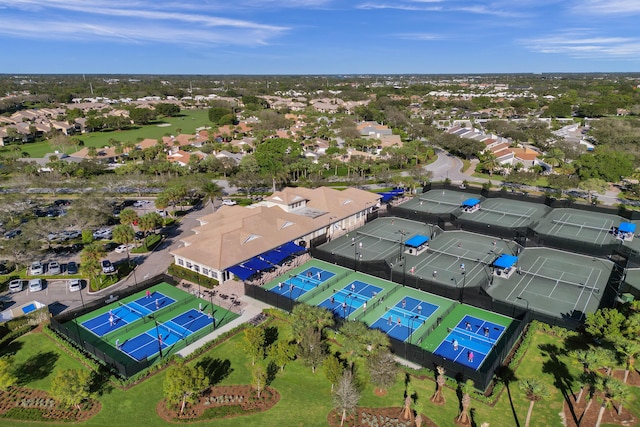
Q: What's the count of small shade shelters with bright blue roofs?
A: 4